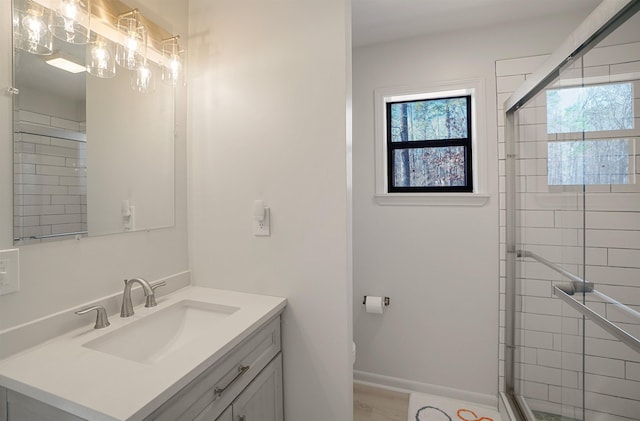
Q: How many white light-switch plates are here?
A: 1